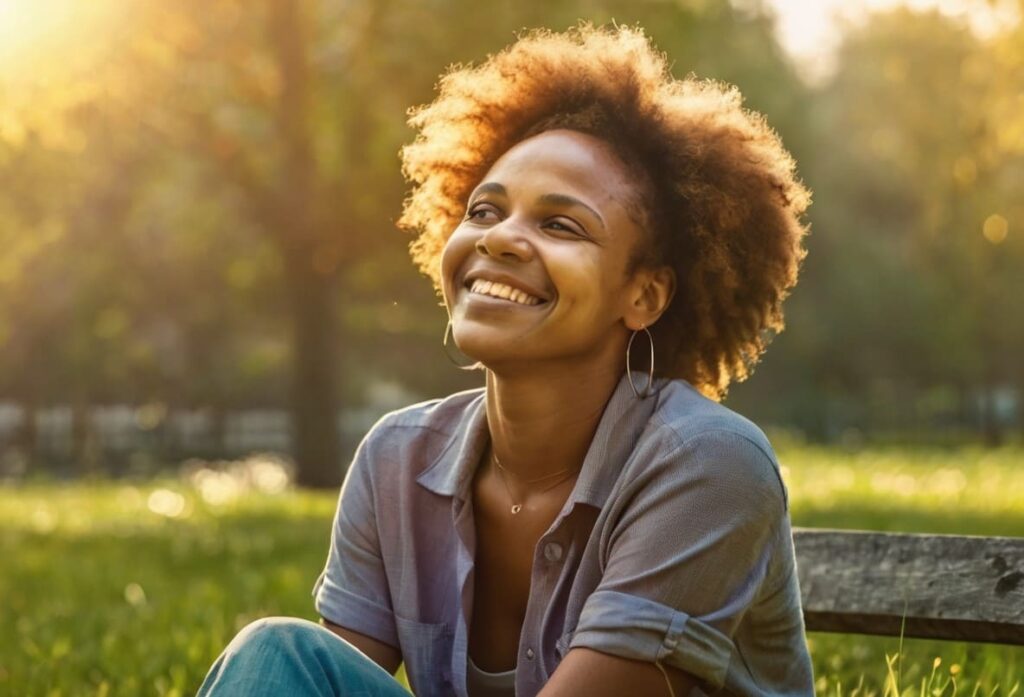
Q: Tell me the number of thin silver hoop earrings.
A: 2